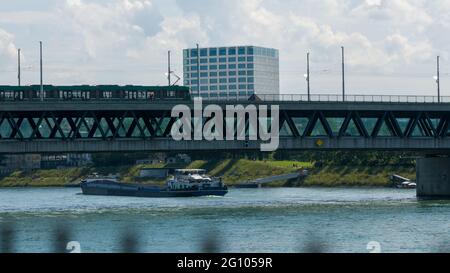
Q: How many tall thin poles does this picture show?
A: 7